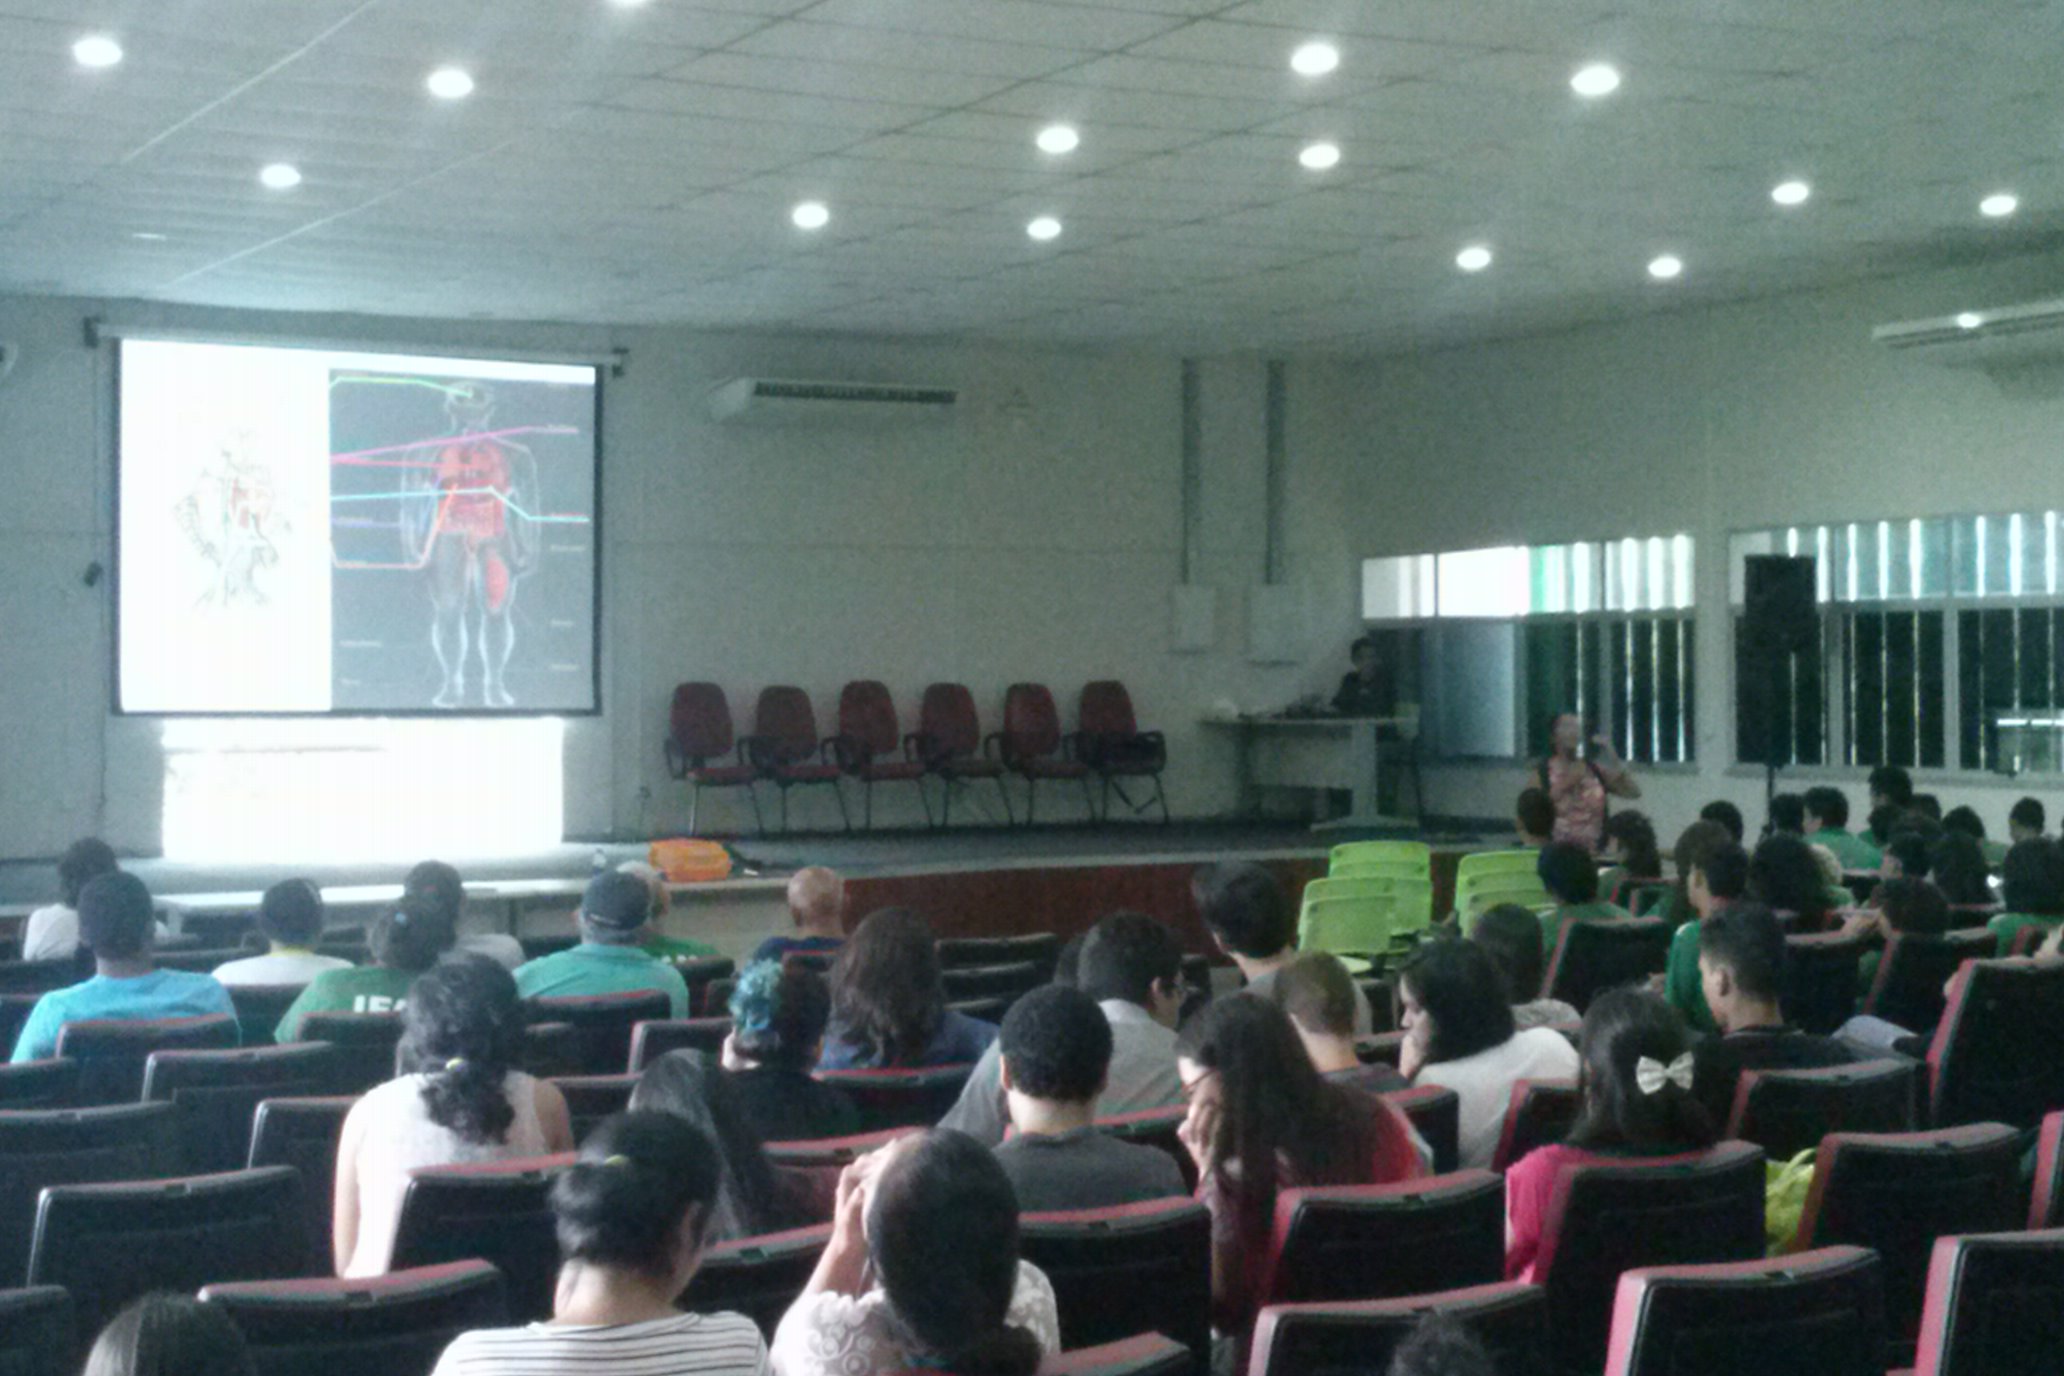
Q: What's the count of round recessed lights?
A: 14